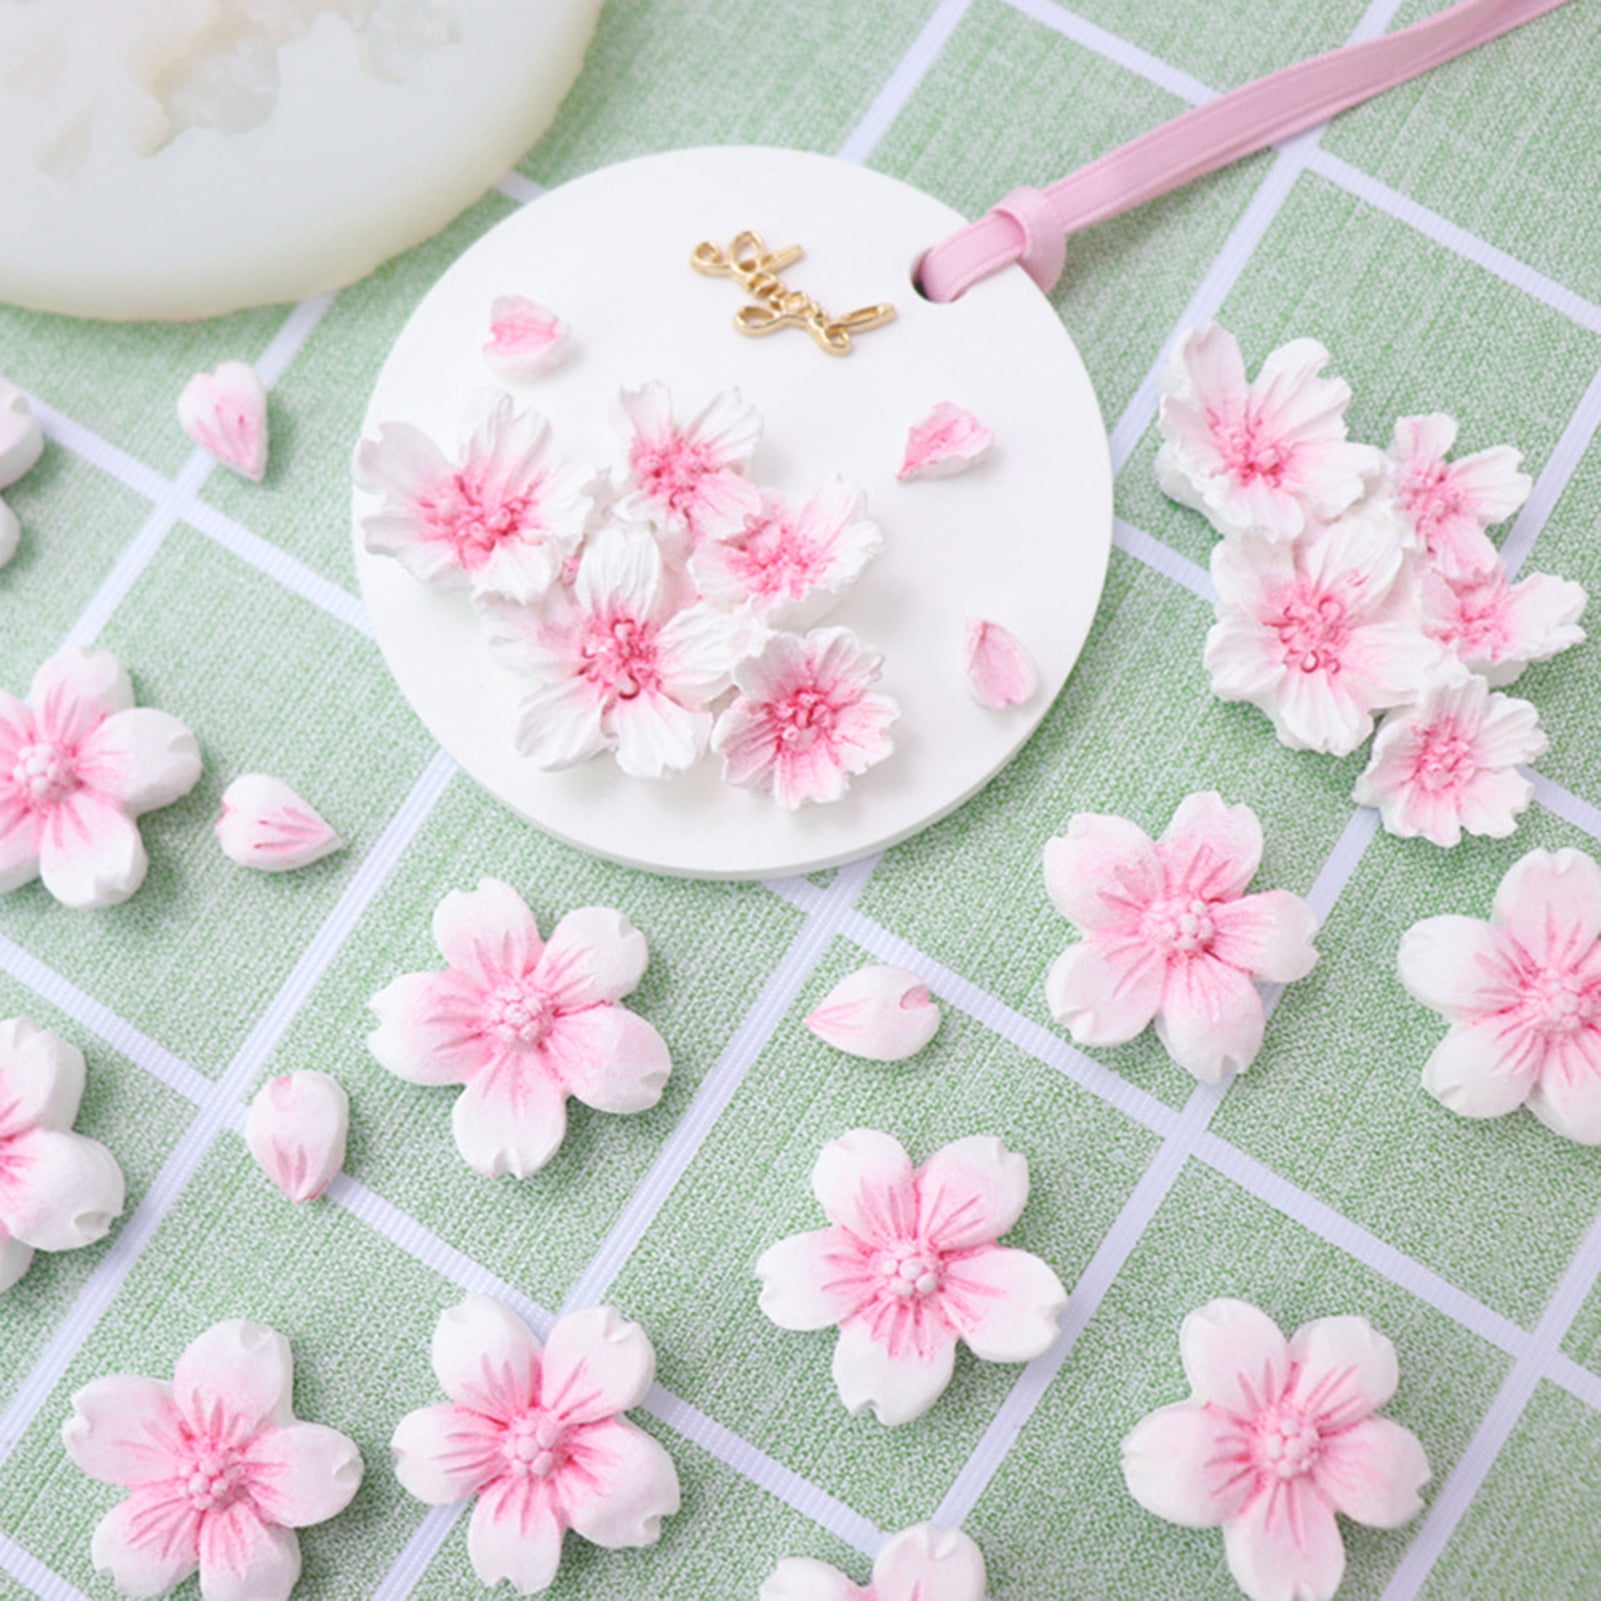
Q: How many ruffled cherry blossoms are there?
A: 10